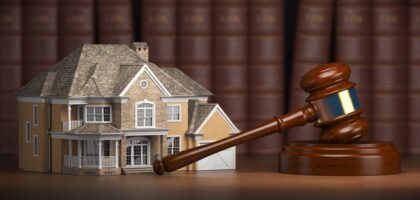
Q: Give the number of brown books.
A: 12